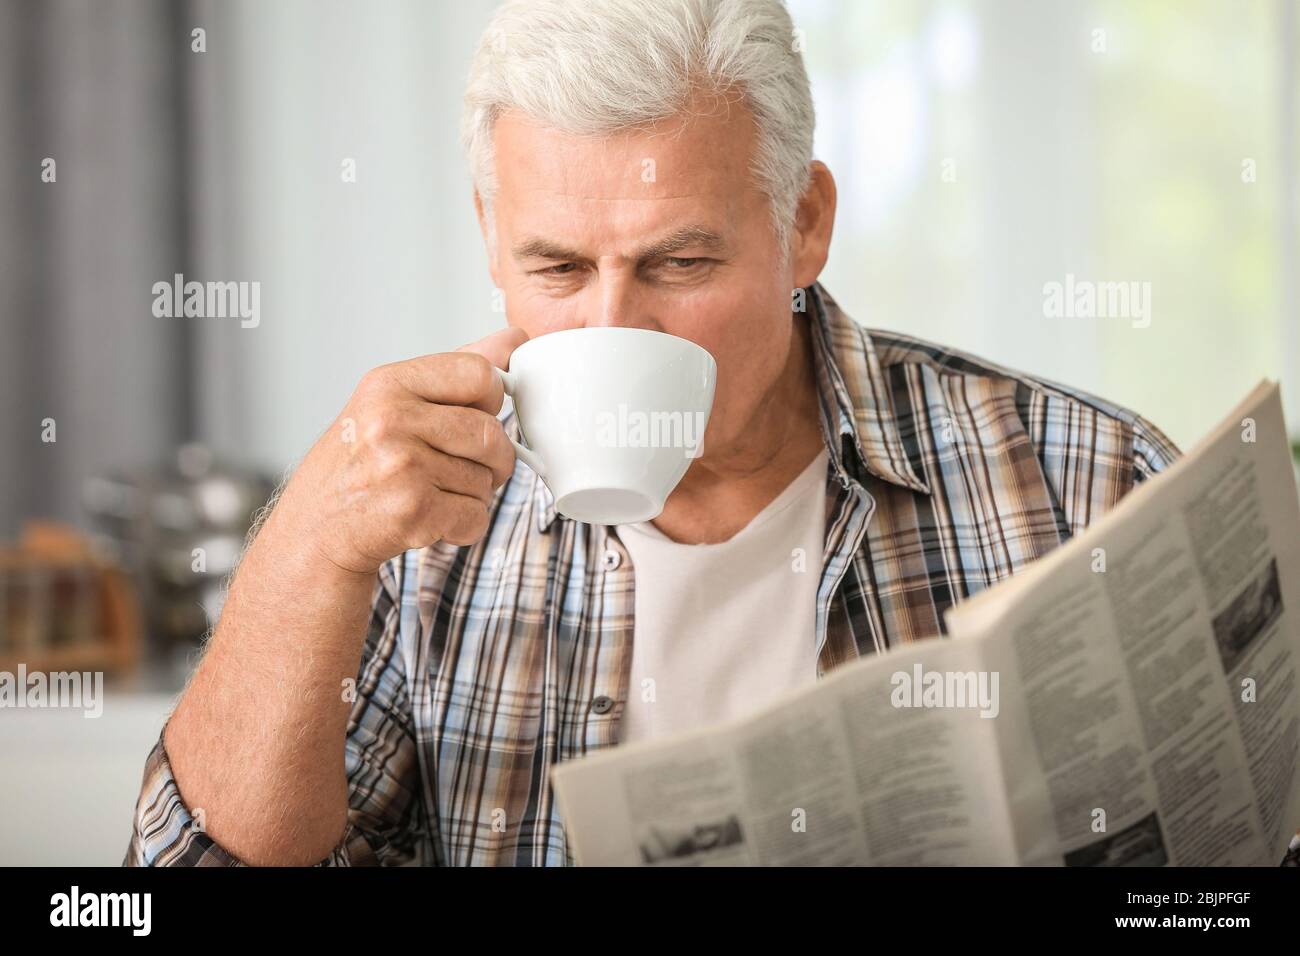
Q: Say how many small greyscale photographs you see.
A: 3